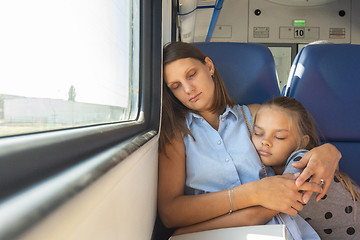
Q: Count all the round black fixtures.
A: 2